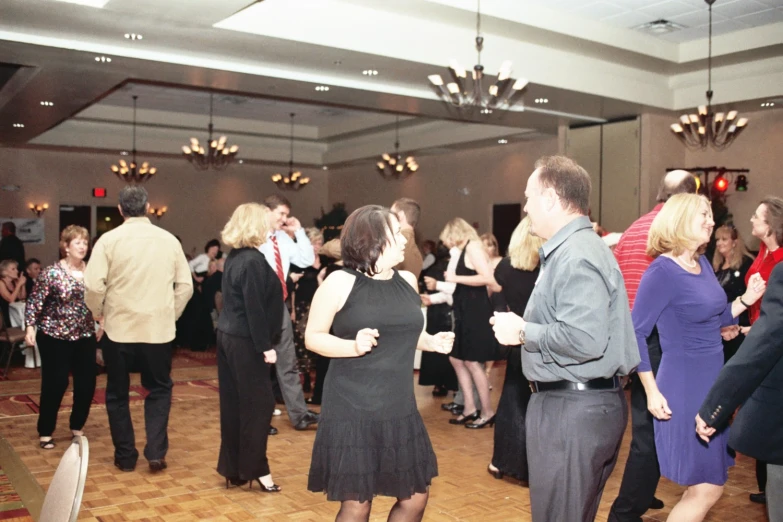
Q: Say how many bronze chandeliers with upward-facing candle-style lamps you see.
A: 6